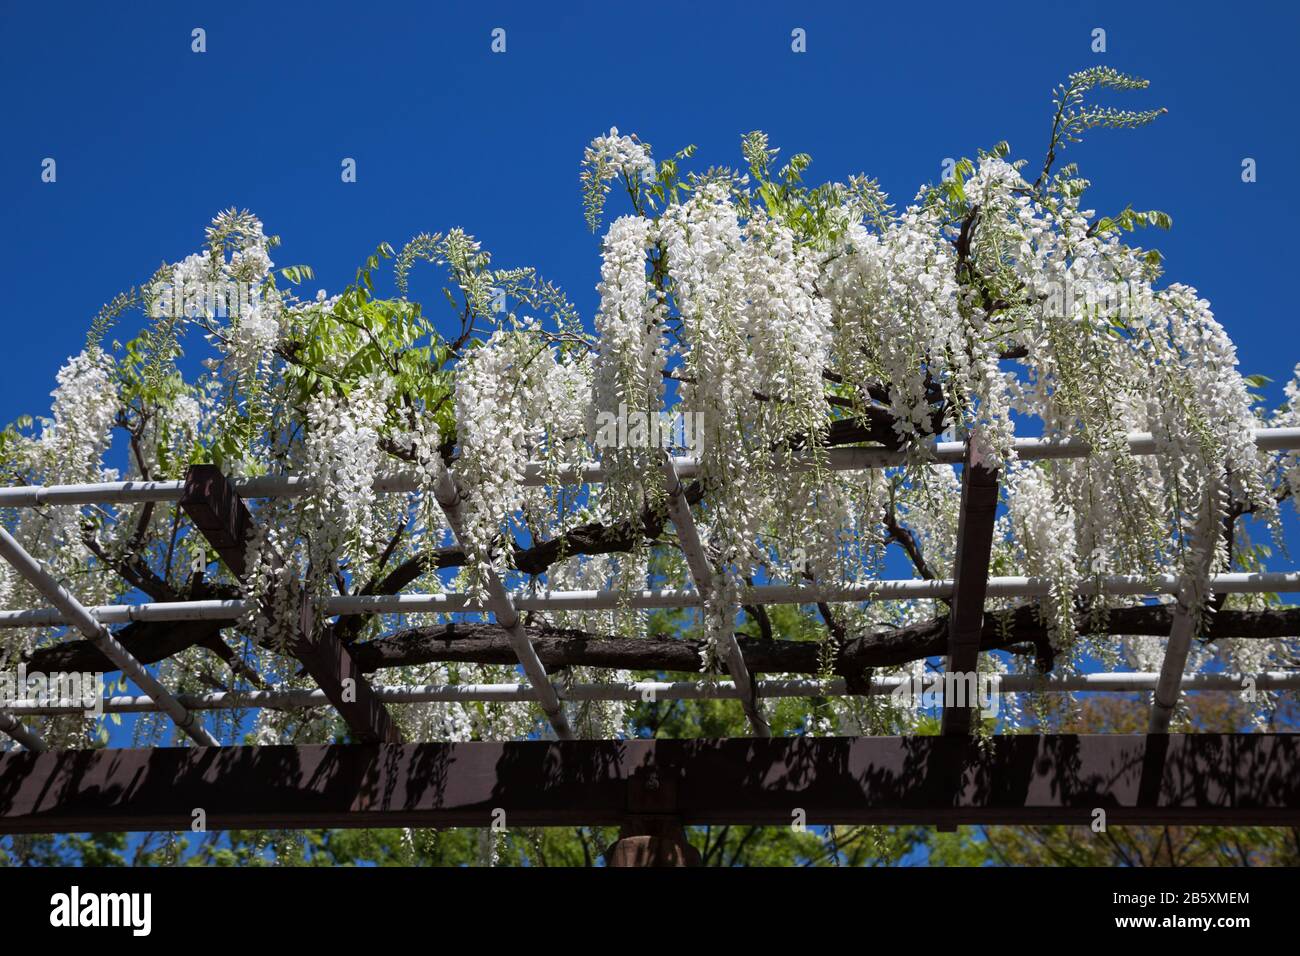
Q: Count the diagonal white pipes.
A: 5